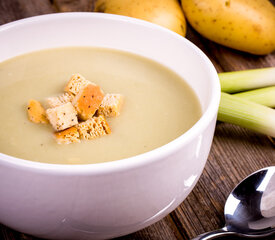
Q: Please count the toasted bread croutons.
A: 8